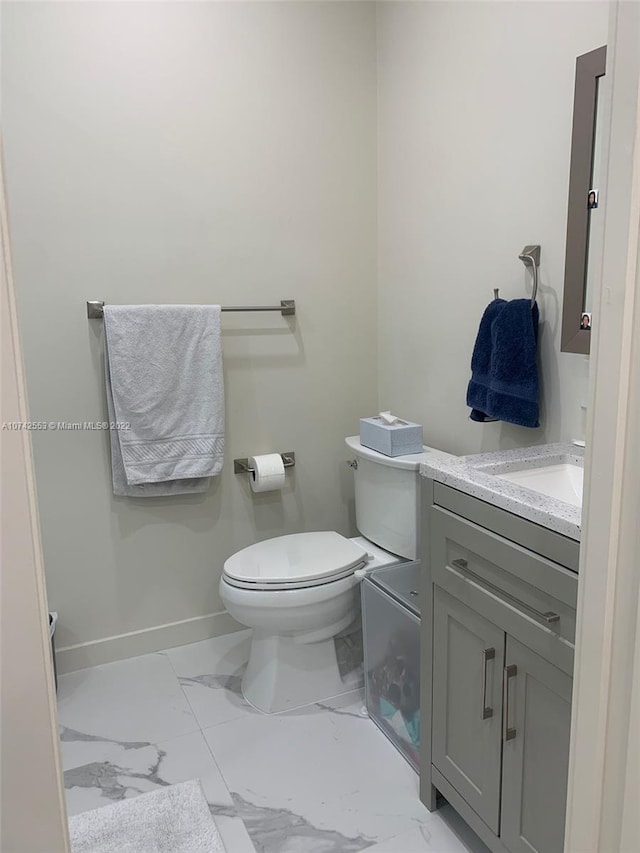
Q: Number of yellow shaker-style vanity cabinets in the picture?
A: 0